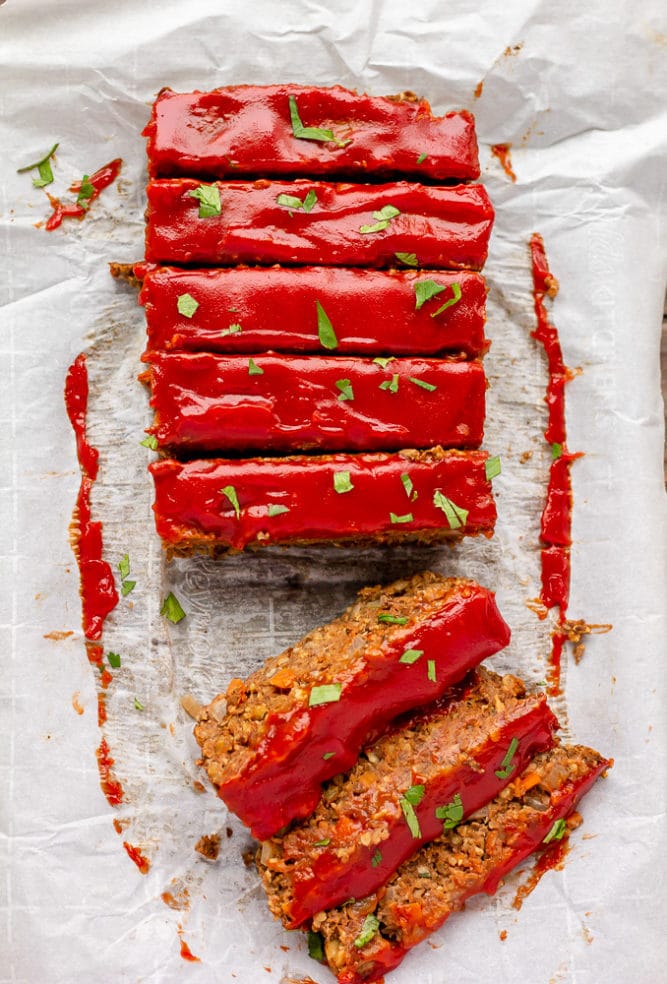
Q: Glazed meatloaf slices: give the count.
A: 8